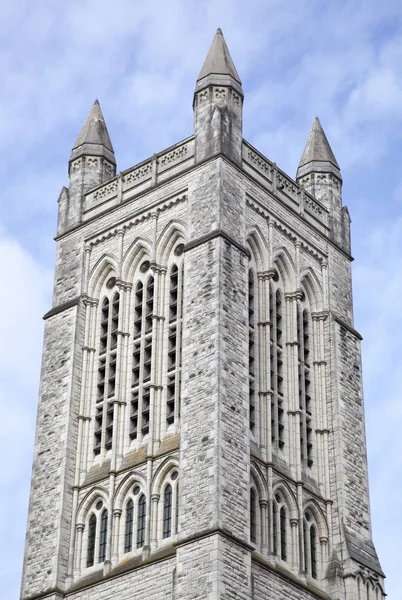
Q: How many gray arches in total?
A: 12